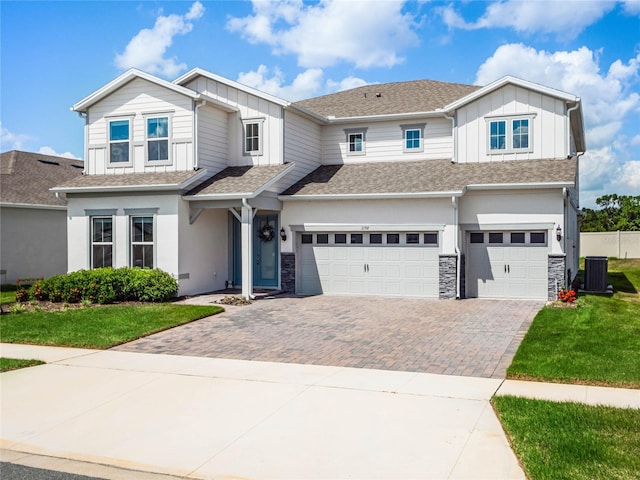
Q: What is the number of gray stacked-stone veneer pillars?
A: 3